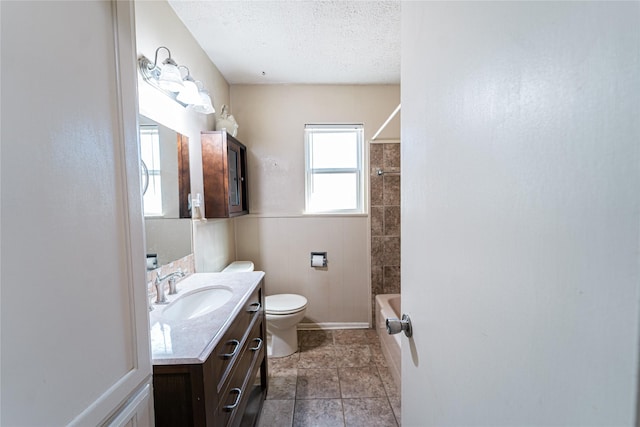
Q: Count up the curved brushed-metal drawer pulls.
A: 4